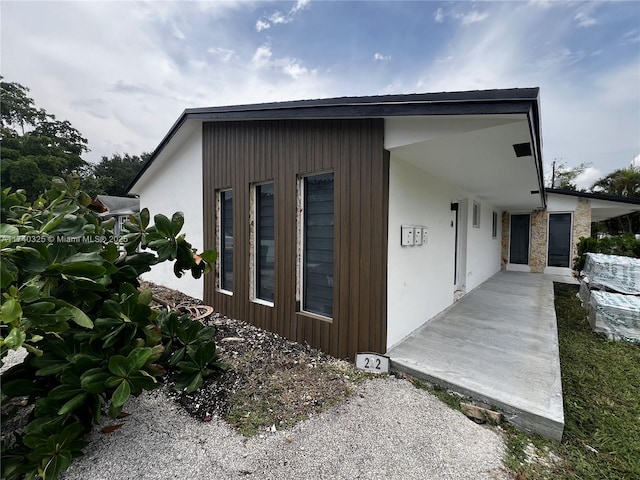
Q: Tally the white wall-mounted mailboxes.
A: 3